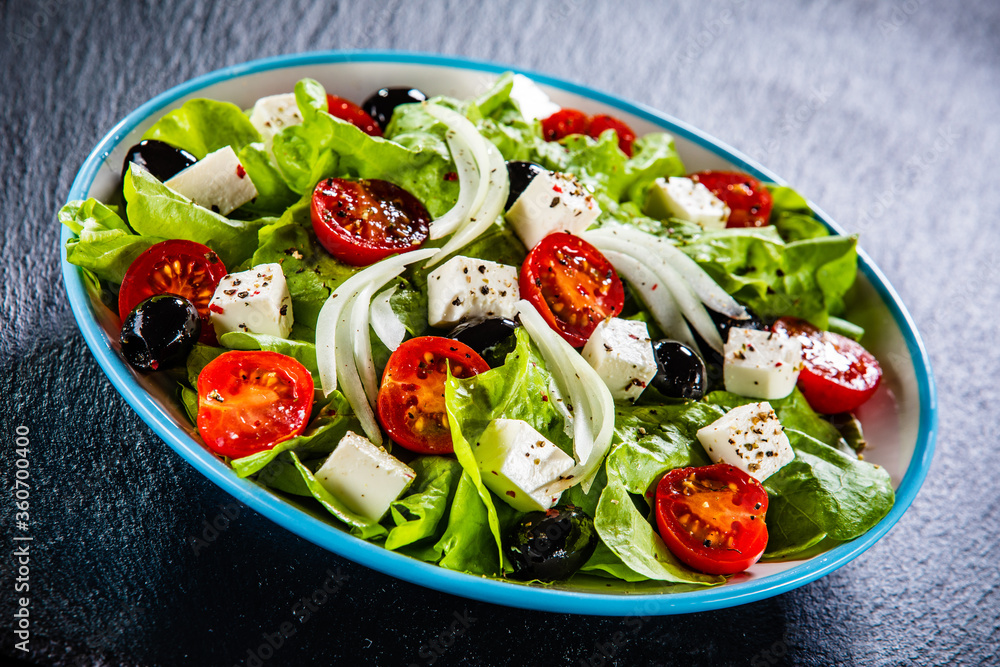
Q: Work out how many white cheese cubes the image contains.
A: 12